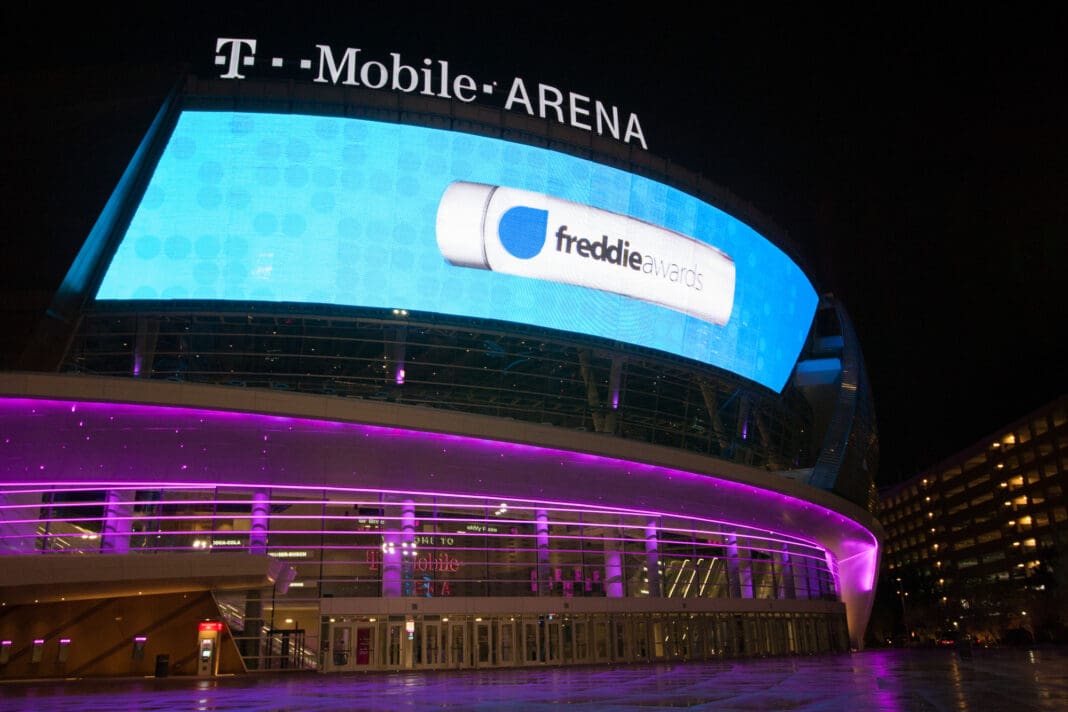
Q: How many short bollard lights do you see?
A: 4